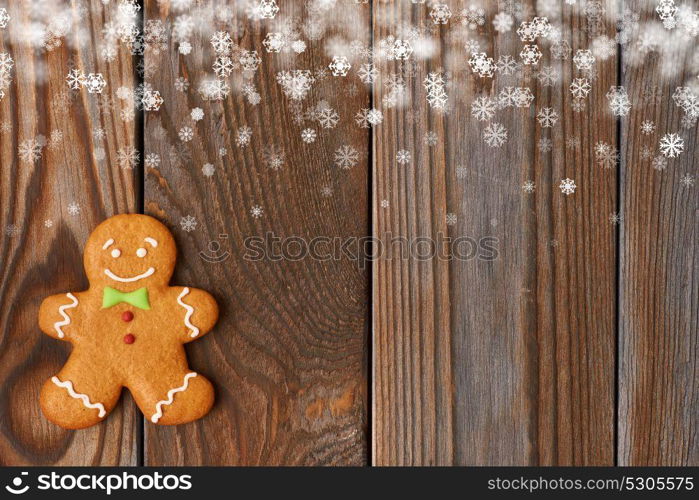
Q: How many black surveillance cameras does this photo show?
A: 0